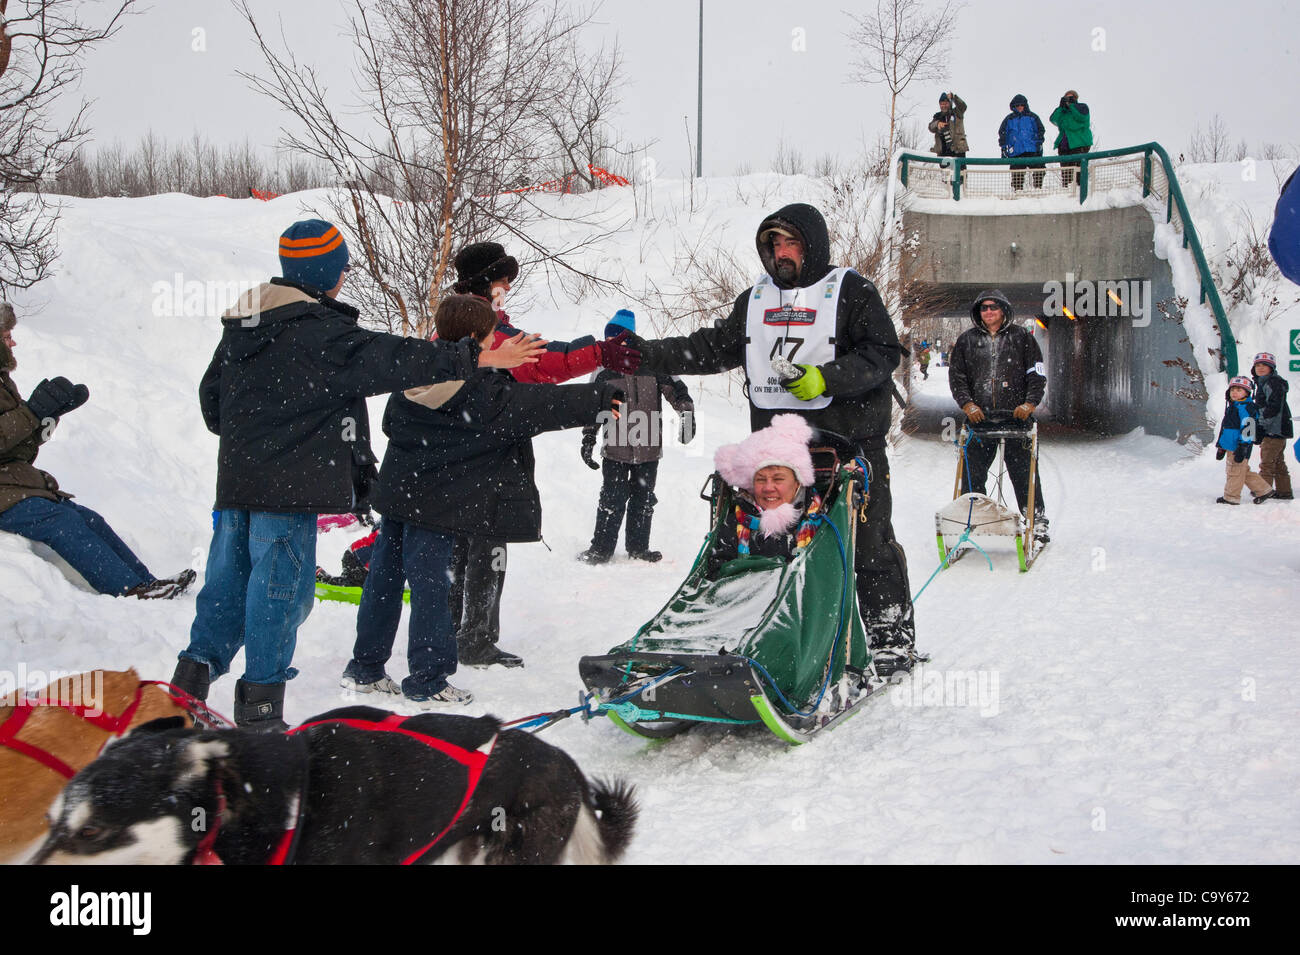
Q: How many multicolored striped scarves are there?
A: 1